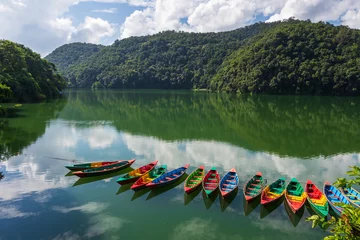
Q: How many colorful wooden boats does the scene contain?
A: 14